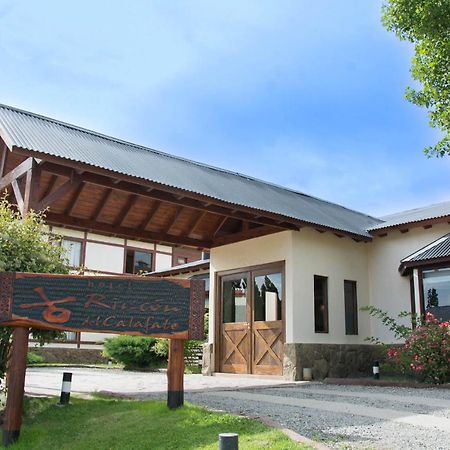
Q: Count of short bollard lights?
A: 3